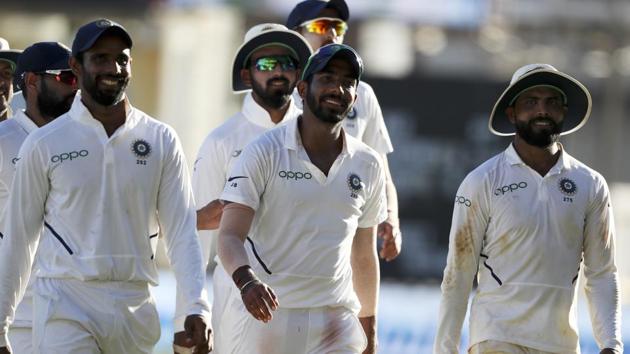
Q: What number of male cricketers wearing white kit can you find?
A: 7